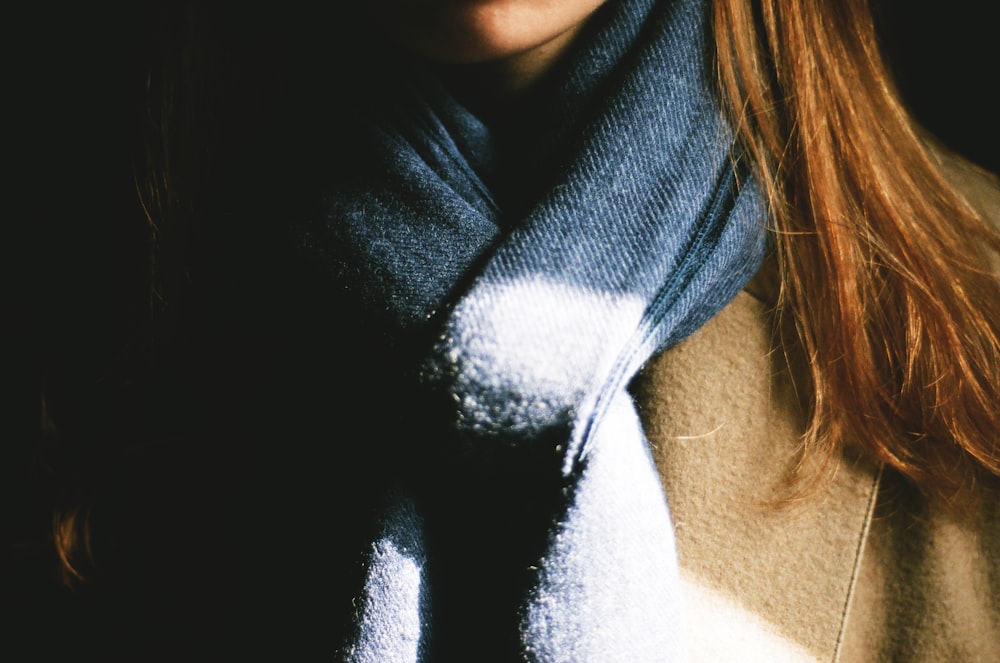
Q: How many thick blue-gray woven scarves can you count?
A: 1